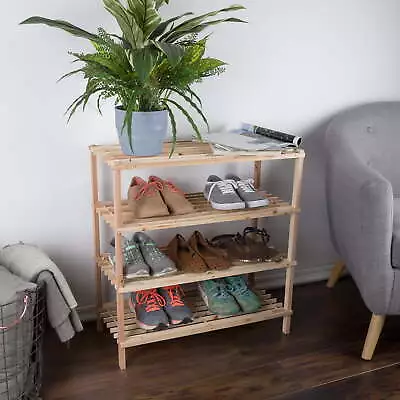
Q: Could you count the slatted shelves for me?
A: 4